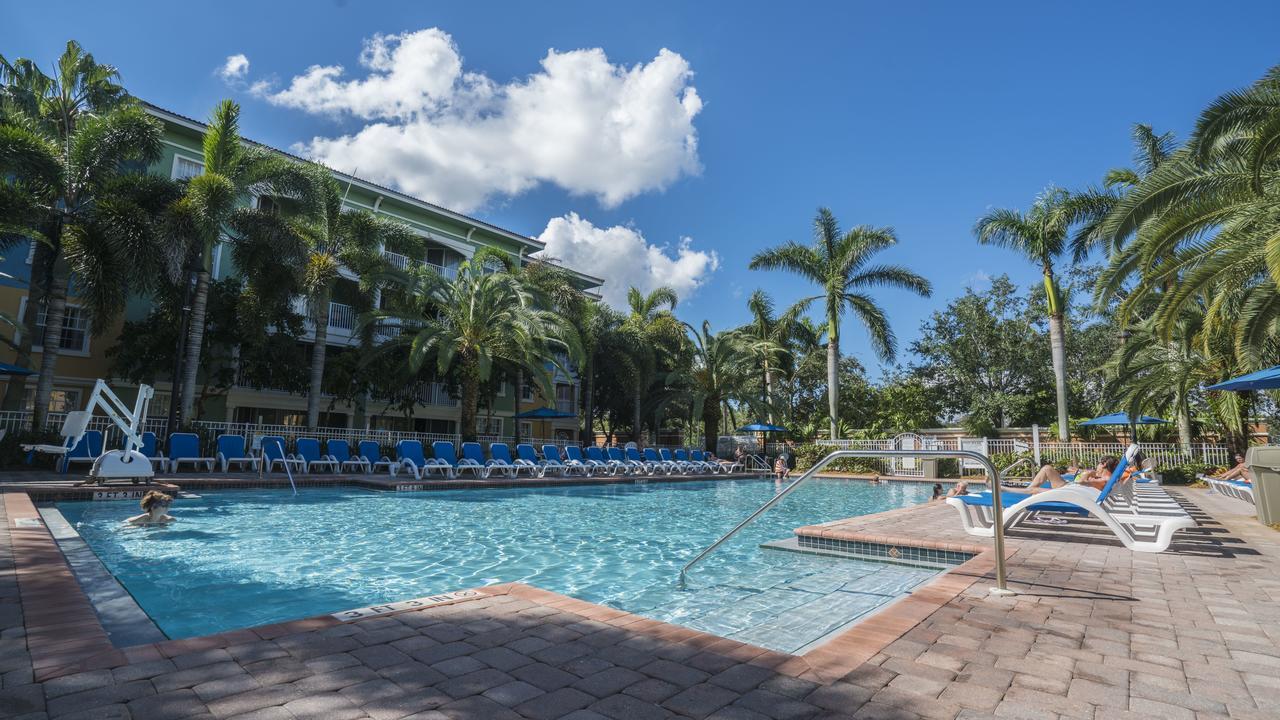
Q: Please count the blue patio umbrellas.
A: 5